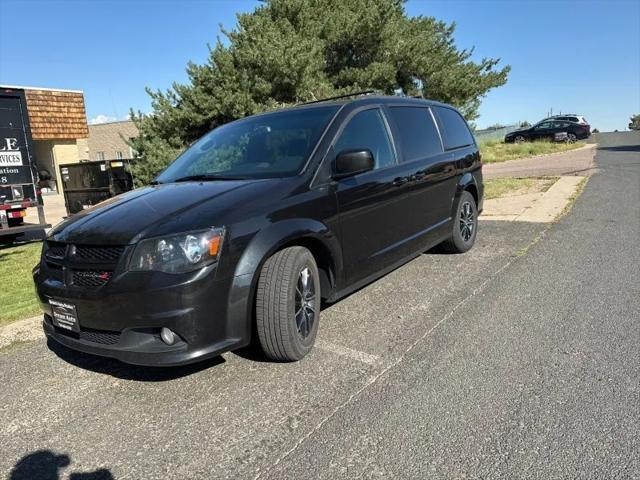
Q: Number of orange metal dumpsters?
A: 0